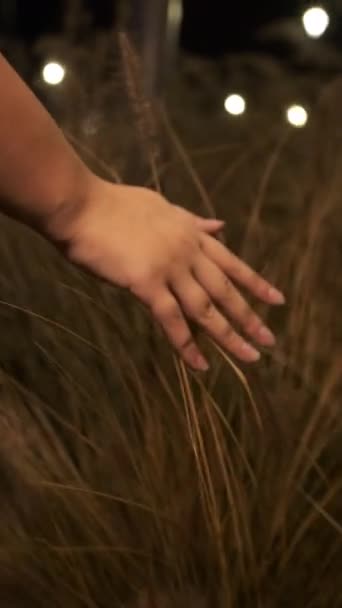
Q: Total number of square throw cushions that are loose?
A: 0